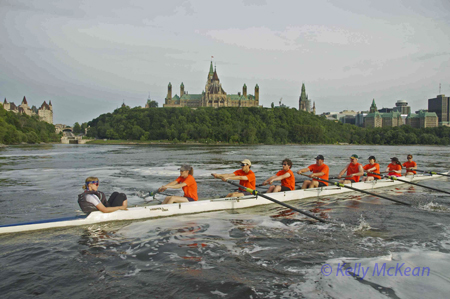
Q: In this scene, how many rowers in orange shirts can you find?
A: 8